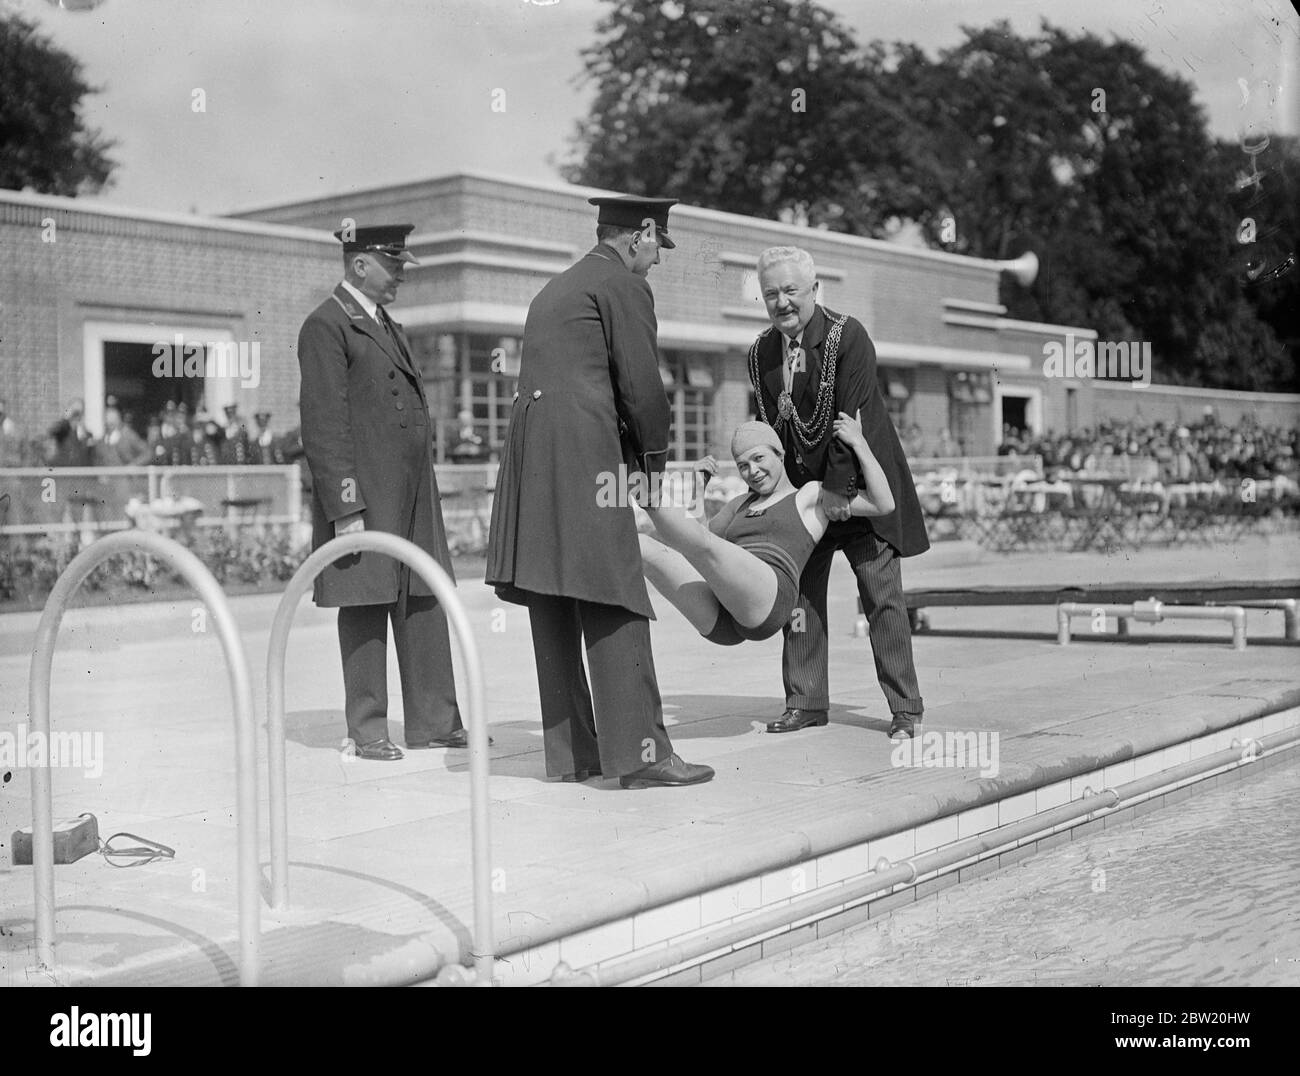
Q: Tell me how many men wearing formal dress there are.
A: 3